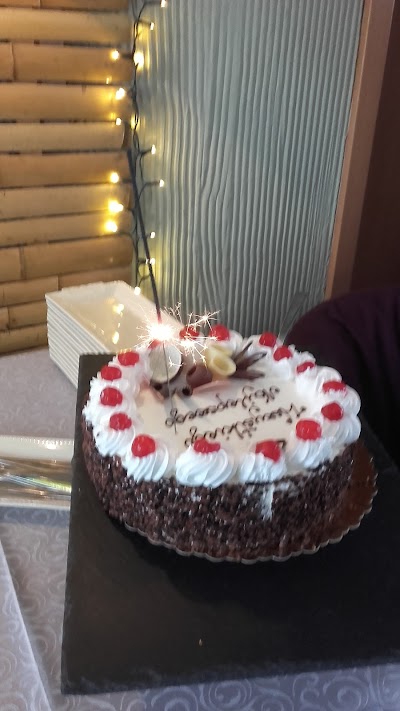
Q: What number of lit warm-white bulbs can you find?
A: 14